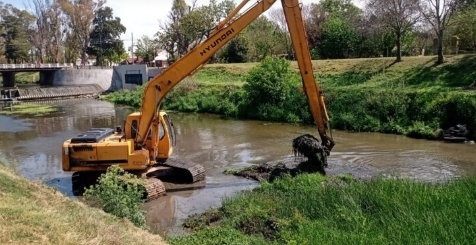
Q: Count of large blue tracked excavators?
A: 0